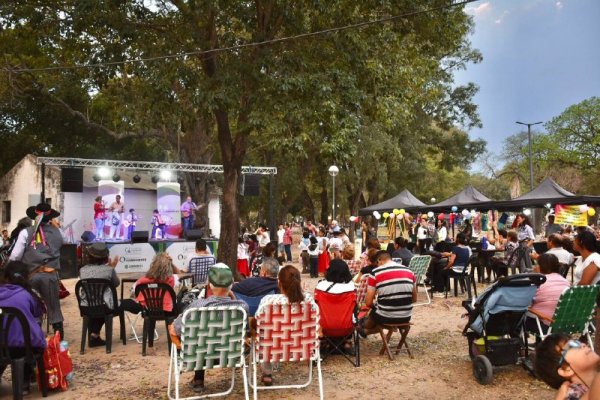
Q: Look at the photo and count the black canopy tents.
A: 3